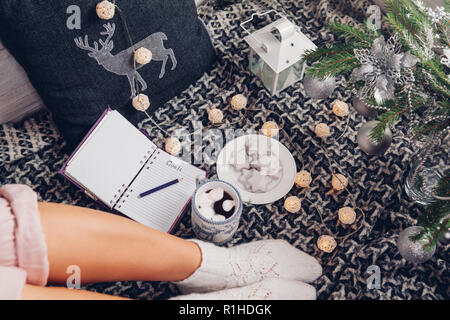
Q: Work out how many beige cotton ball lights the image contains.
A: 14